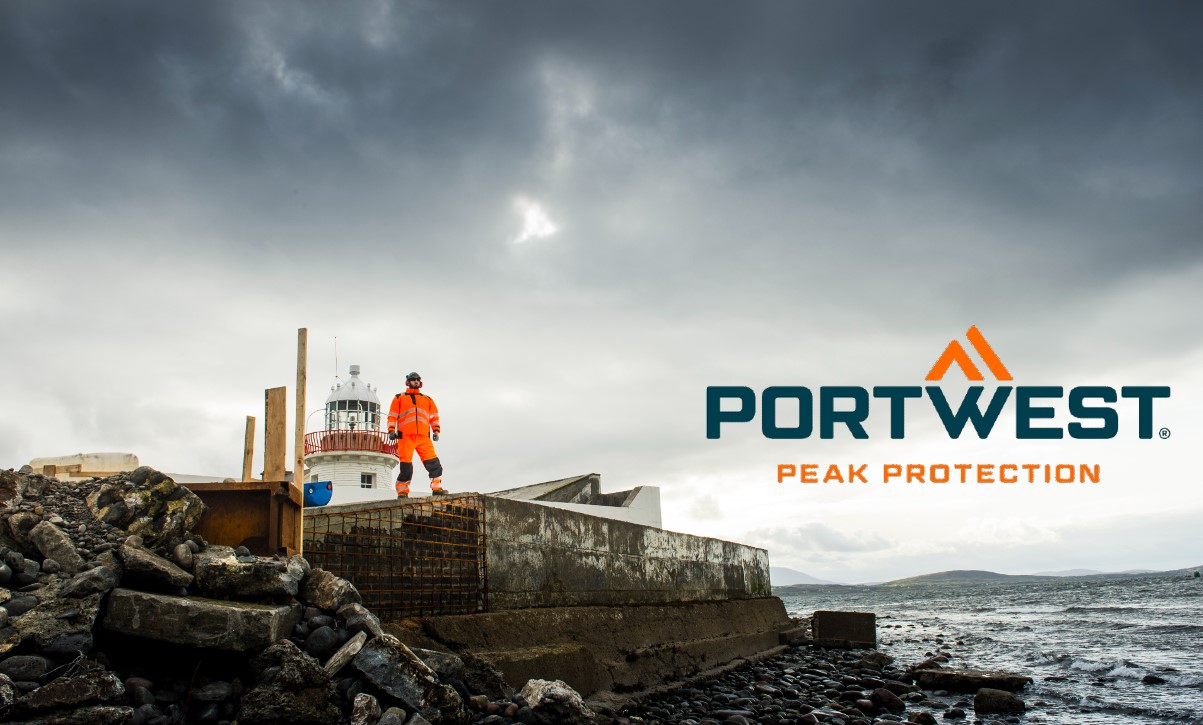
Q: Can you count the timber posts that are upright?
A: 3